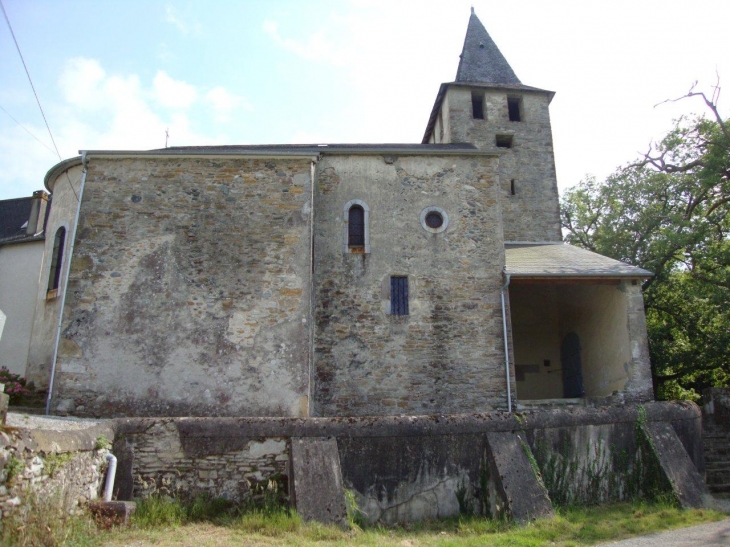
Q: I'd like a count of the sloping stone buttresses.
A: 3